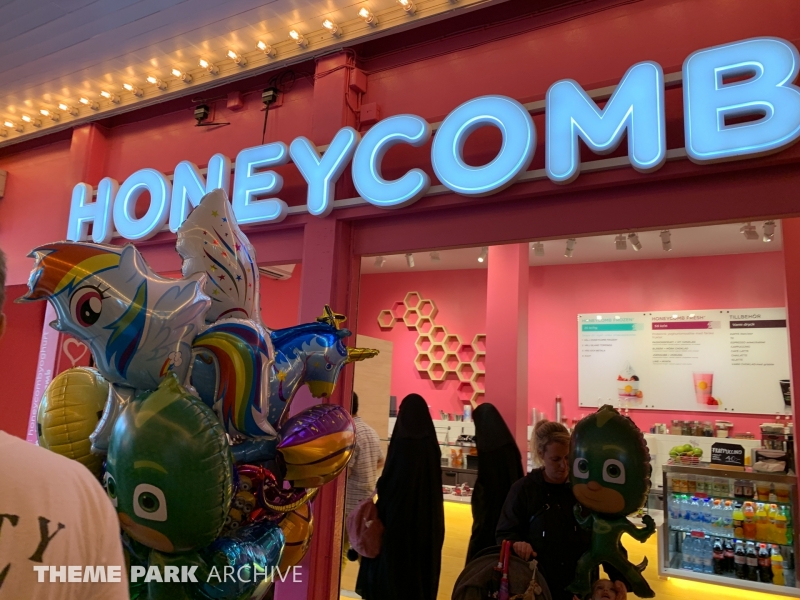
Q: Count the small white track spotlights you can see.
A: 11